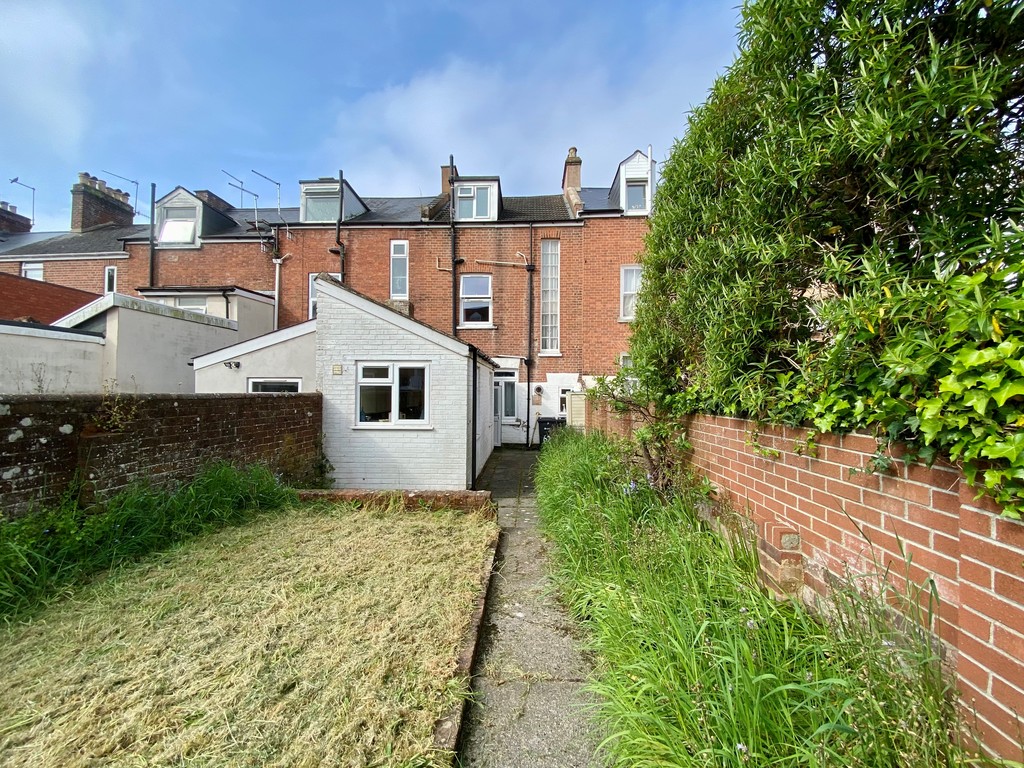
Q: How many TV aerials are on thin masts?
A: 5